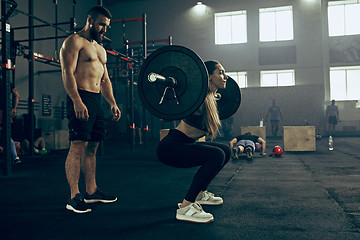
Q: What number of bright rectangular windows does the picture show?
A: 6